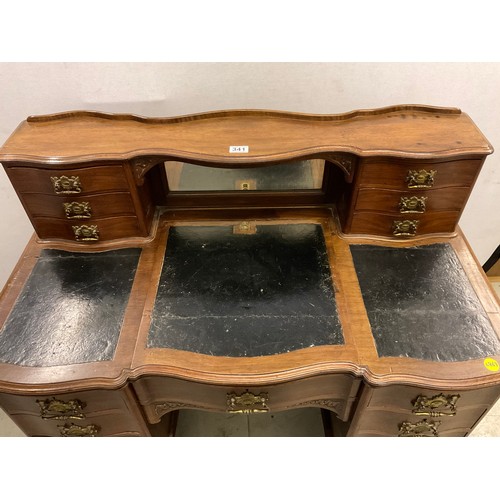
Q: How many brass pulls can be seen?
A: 11